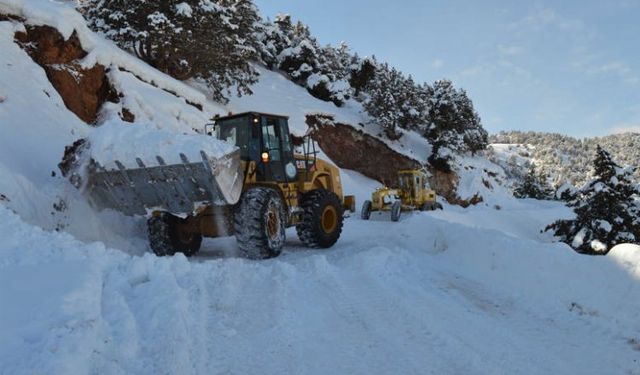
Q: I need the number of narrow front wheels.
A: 2